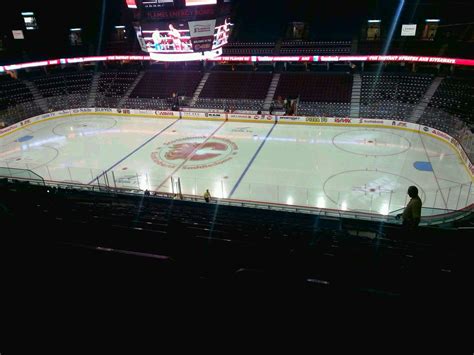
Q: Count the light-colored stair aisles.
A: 7